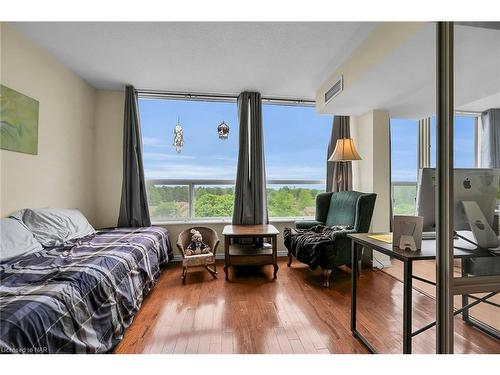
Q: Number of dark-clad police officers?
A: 0